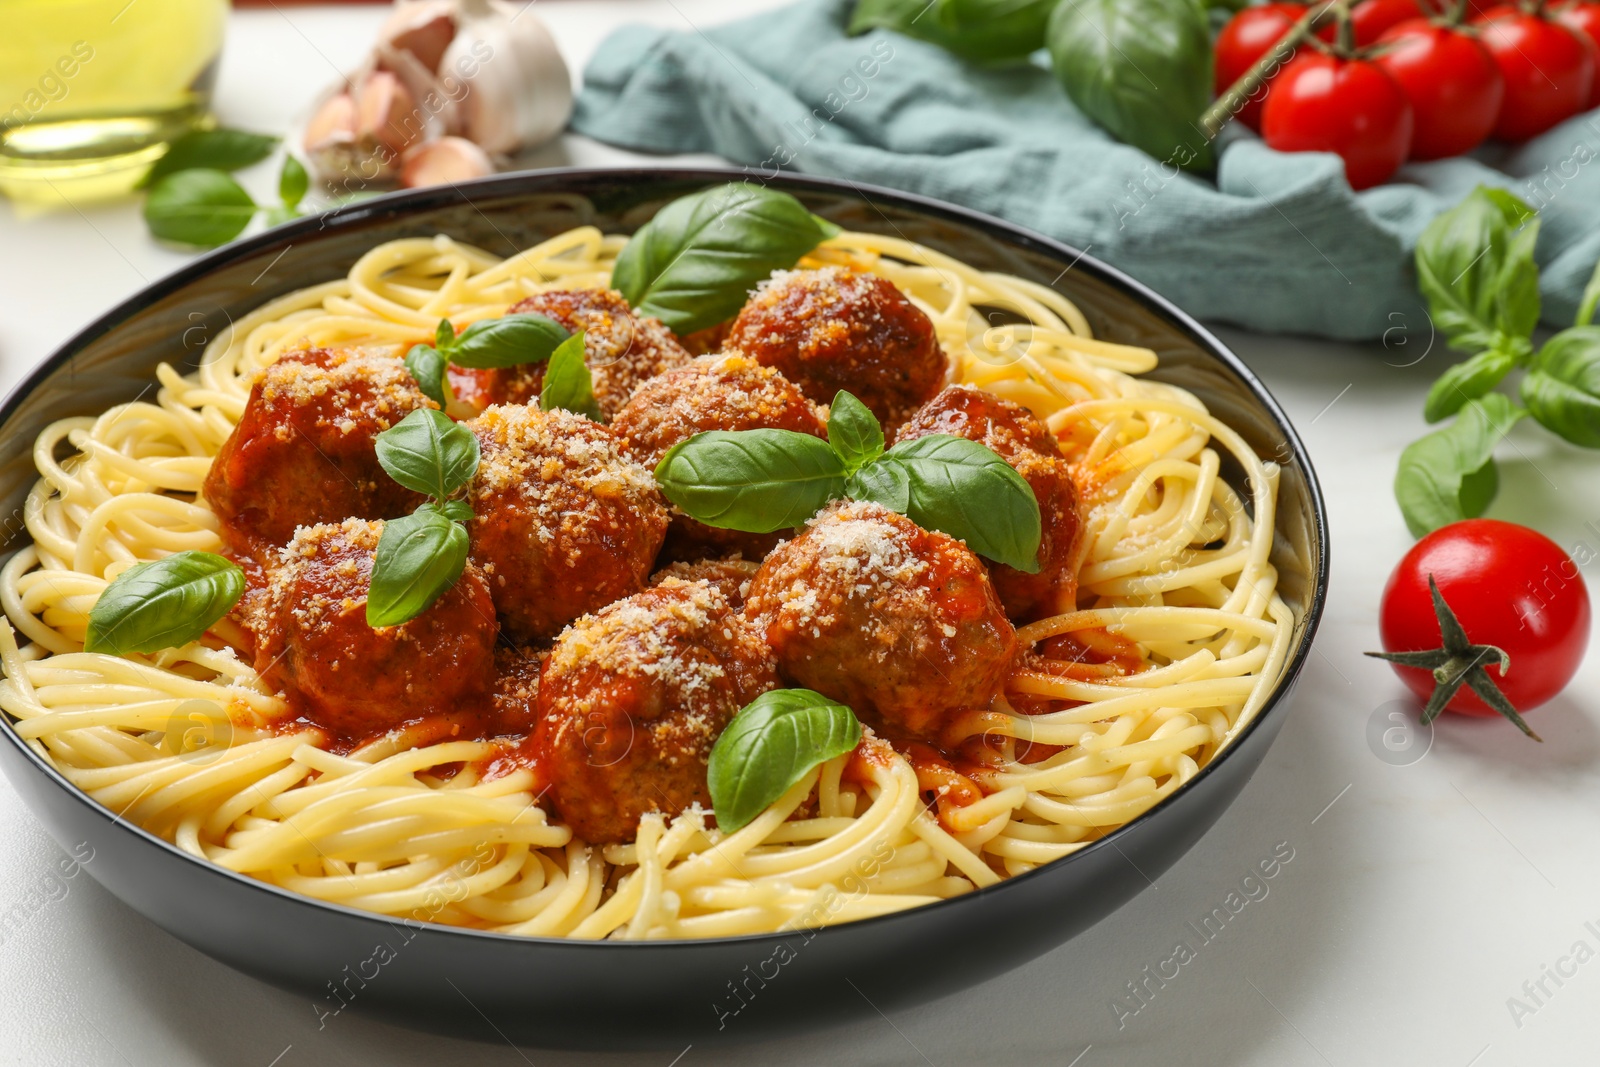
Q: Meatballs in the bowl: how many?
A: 9